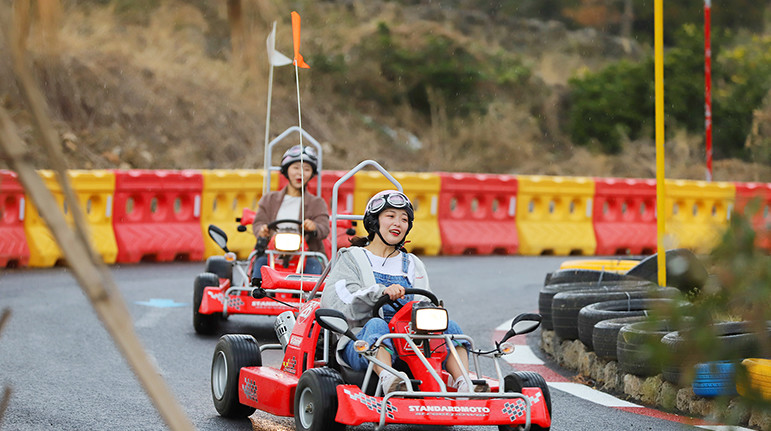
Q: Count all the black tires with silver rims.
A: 2